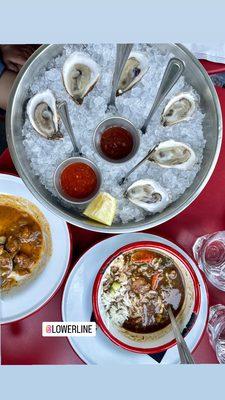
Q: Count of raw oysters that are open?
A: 6